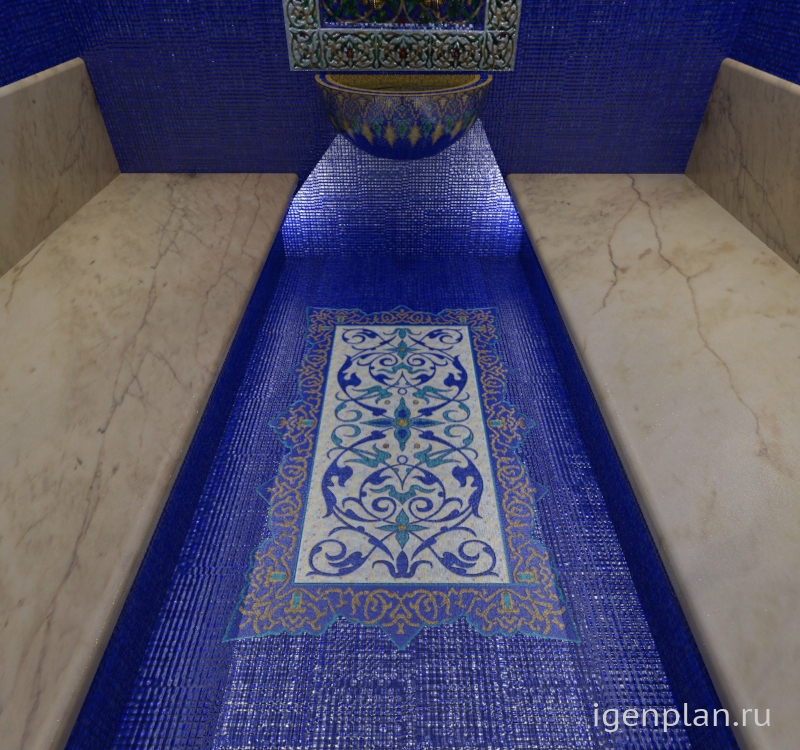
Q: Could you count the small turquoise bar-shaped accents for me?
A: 10